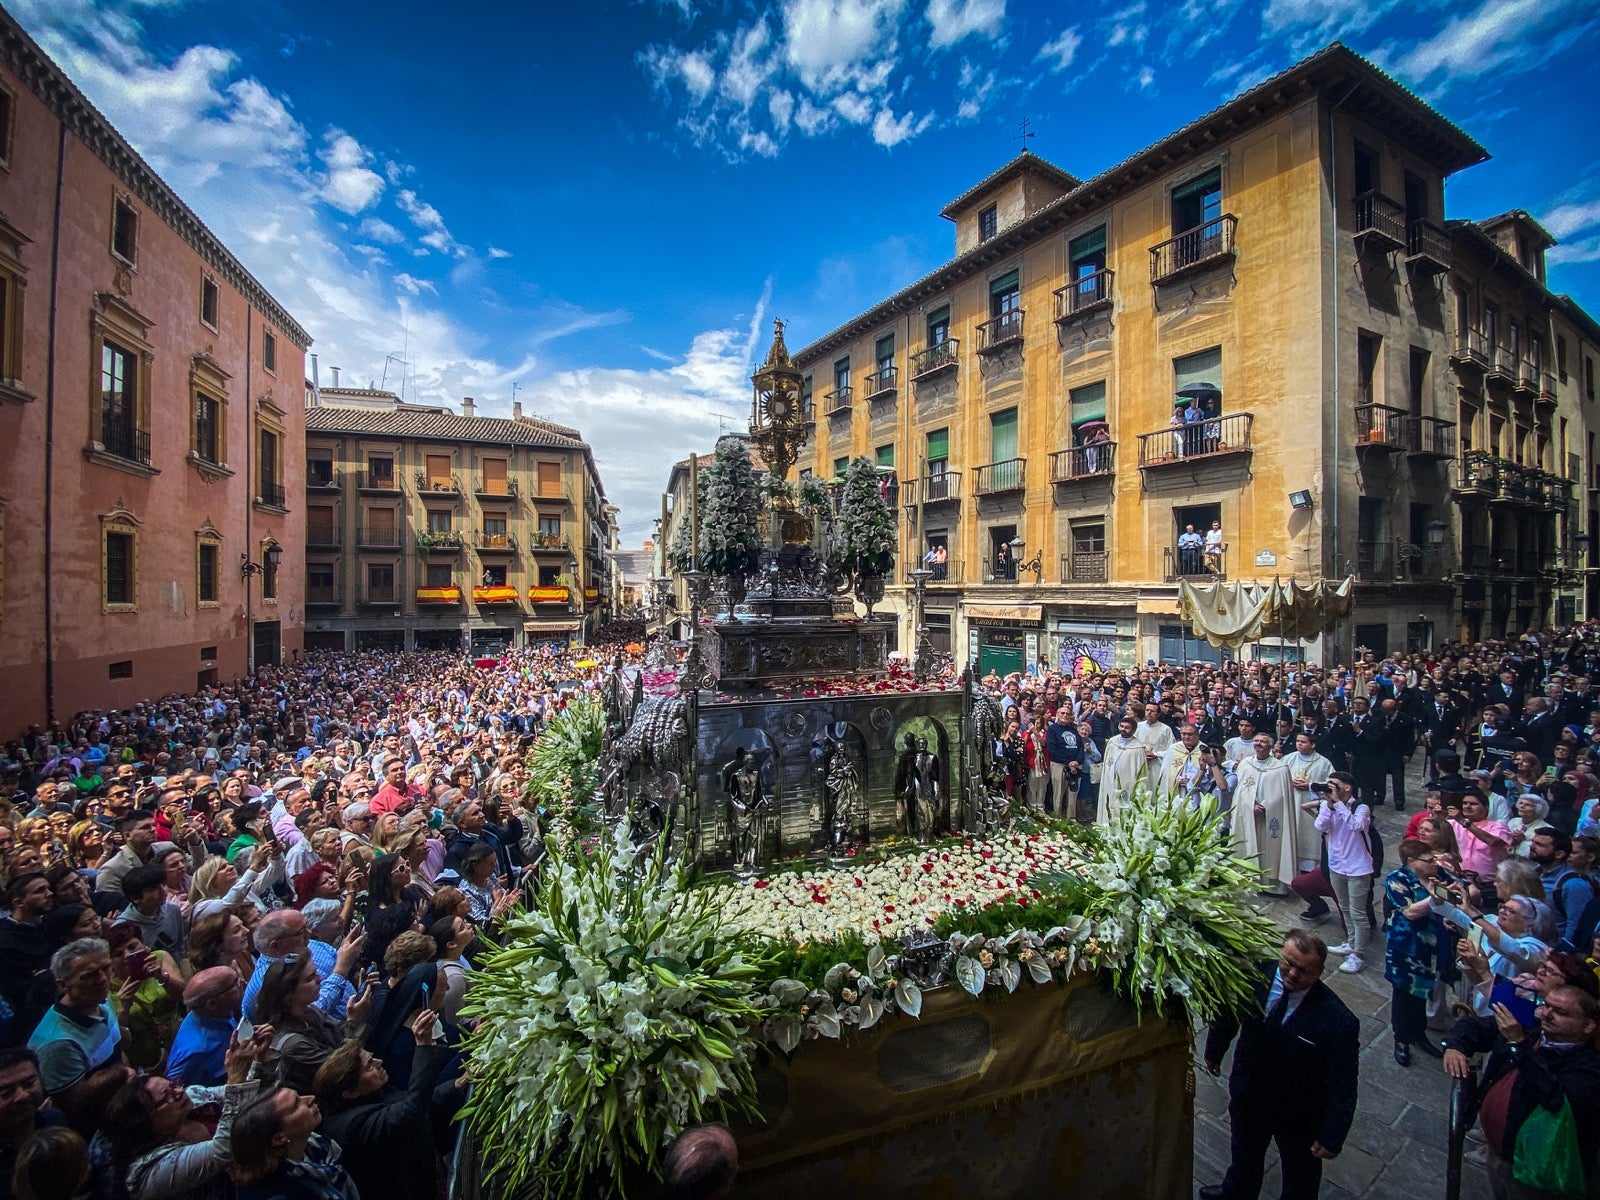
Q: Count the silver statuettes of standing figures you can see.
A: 3